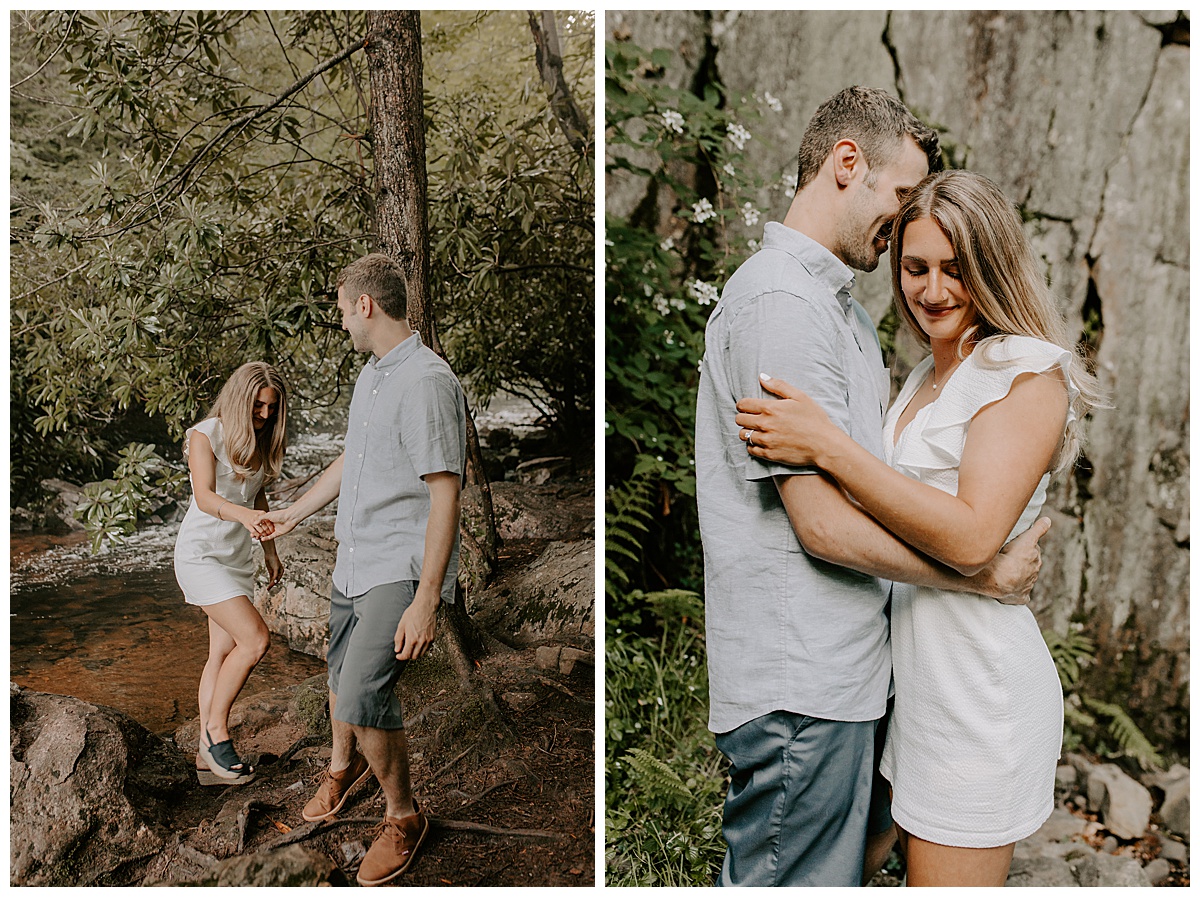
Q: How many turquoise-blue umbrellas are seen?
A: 0